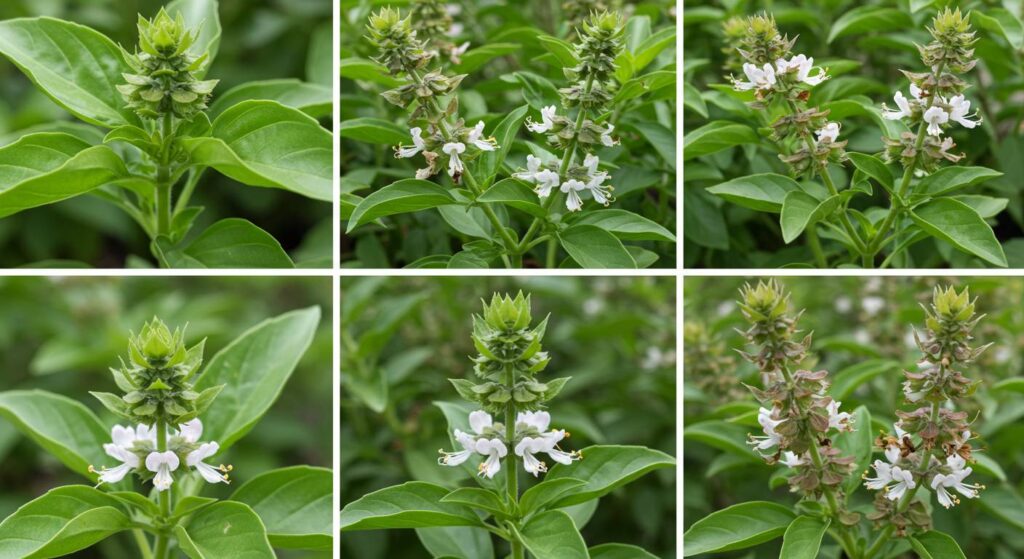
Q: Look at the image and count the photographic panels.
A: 6